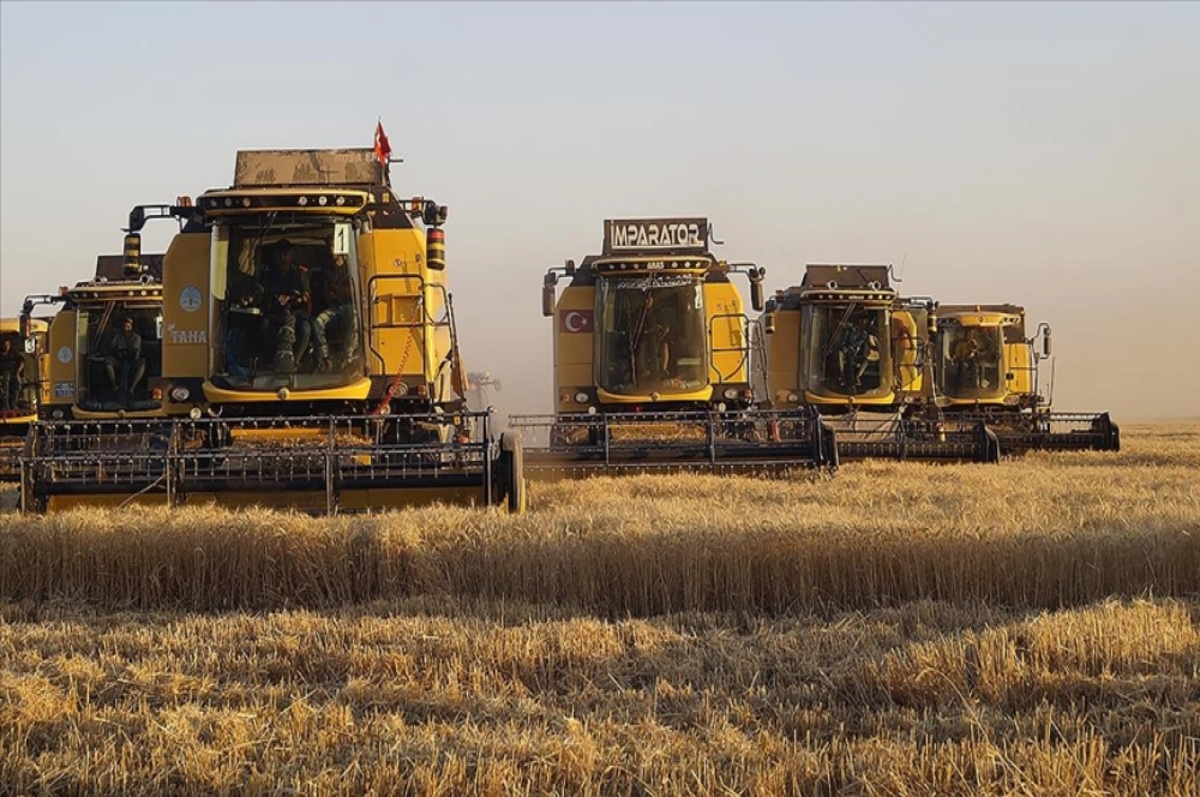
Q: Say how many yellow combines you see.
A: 6